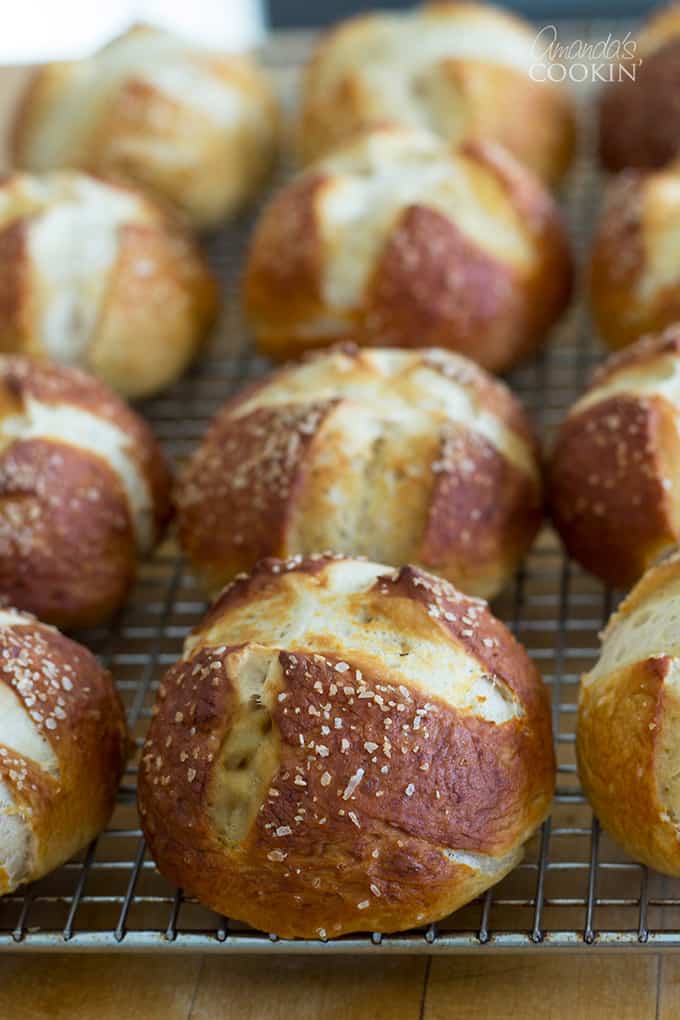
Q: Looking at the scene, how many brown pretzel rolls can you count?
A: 12